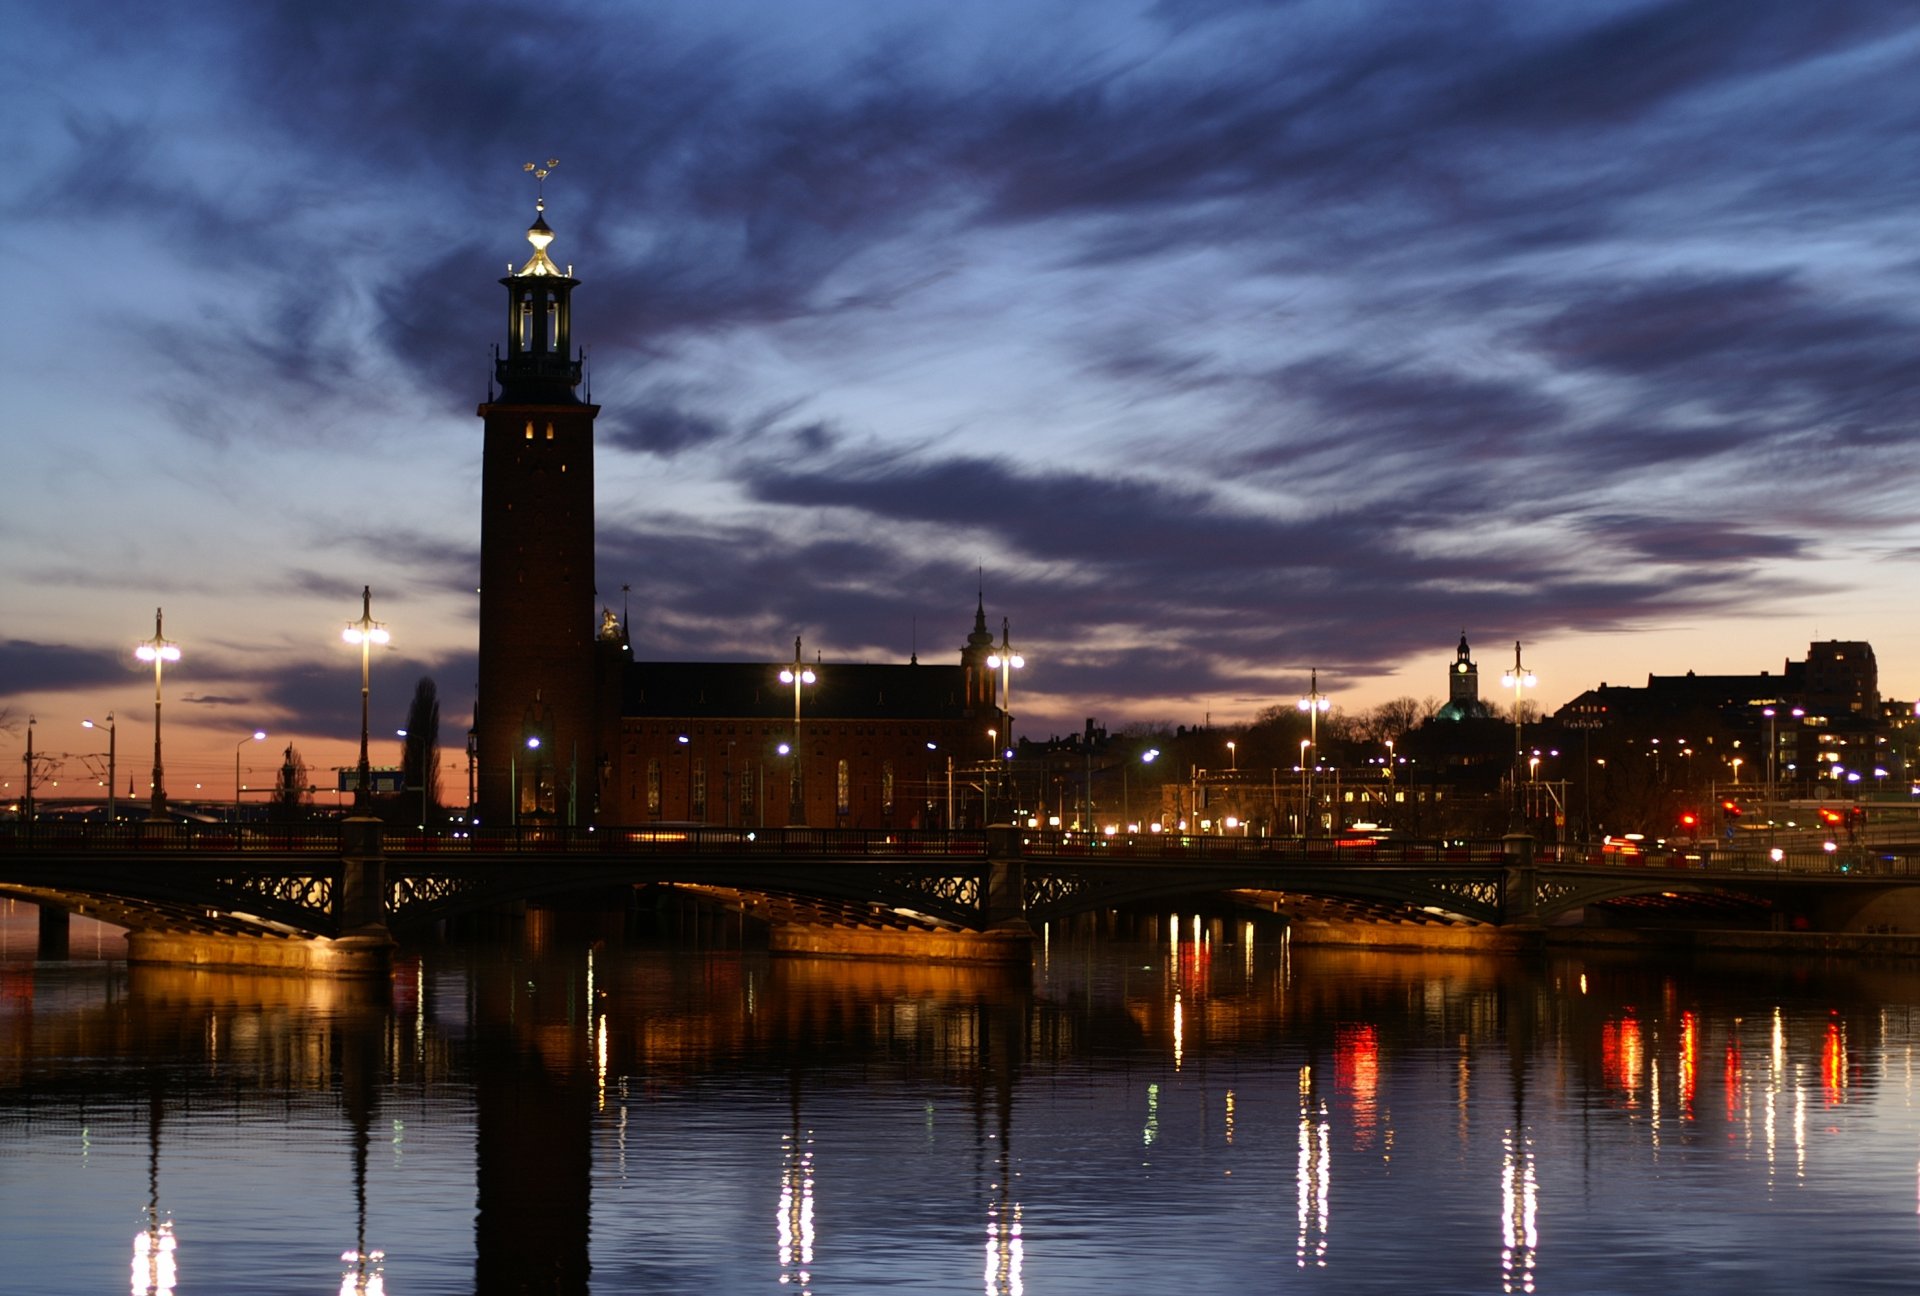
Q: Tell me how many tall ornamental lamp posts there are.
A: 6